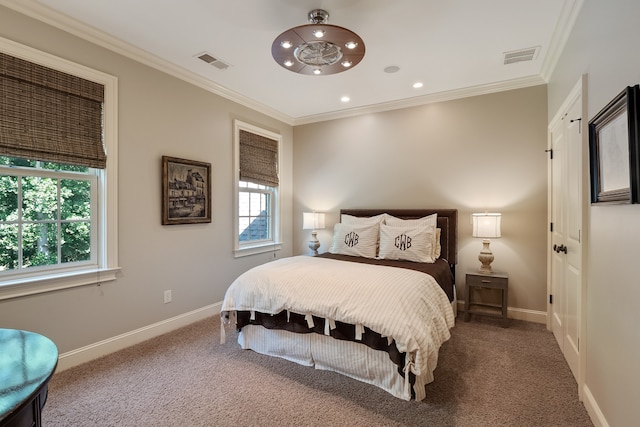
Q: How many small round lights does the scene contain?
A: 8